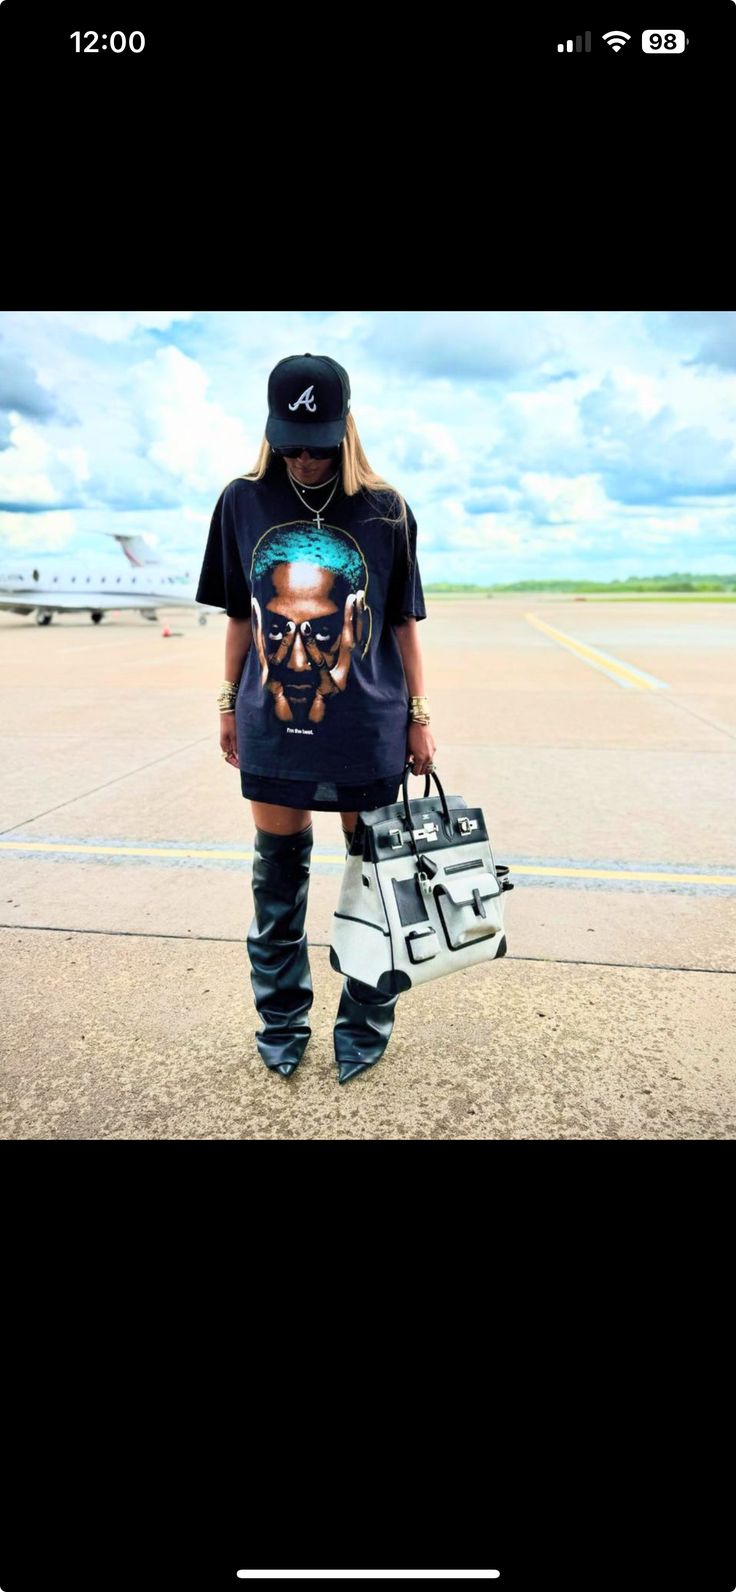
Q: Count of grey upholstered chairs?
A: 0